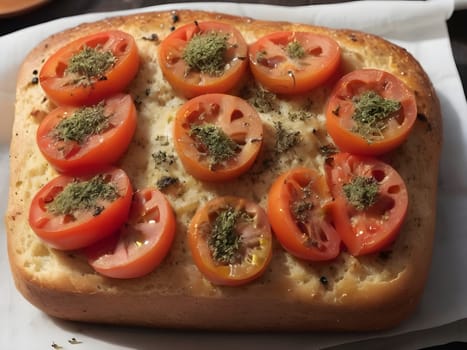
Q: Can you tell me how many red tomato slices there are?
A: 11